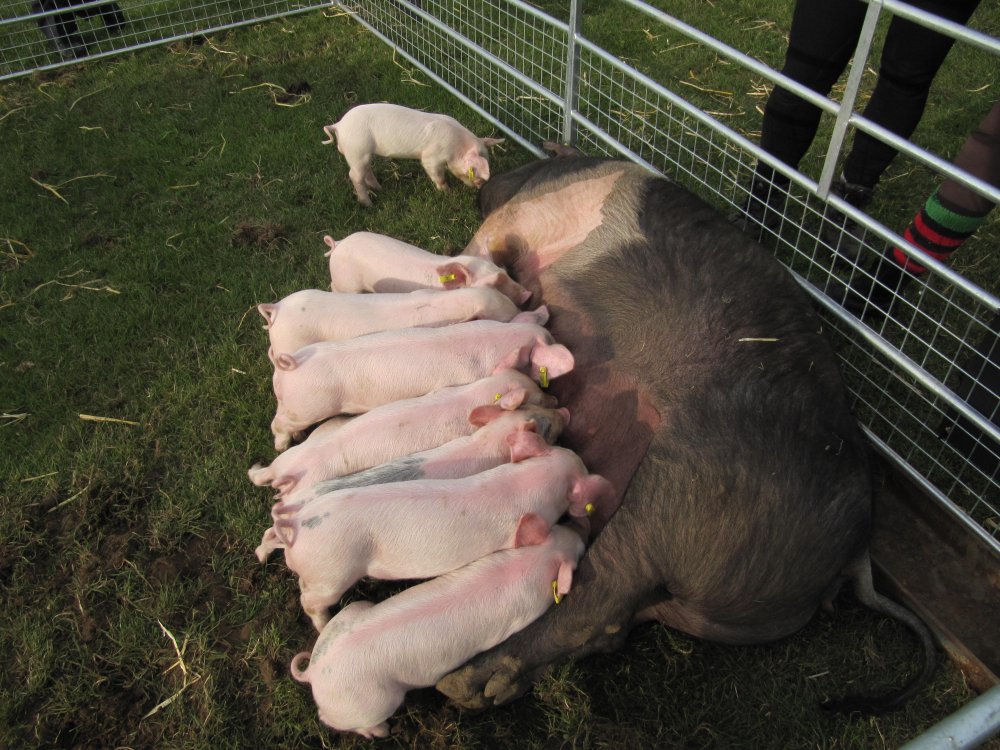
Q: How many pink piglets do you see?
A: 8